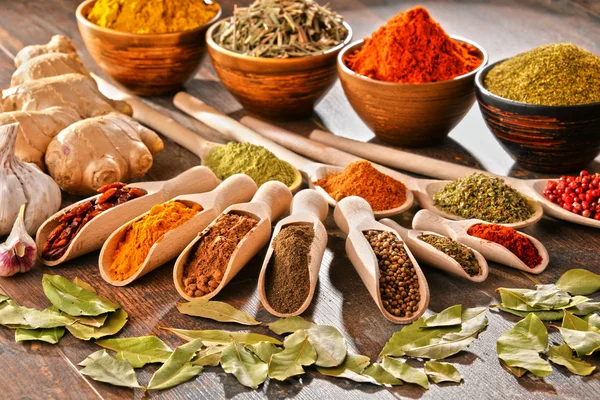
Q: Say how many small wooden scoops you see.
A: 7